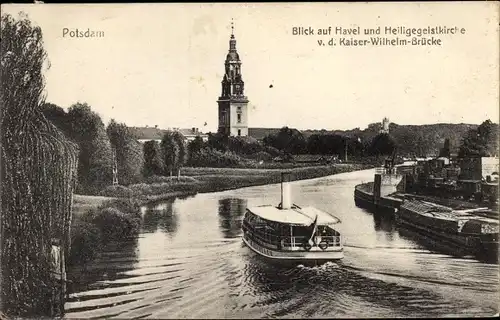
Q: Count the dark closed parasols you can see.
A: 0